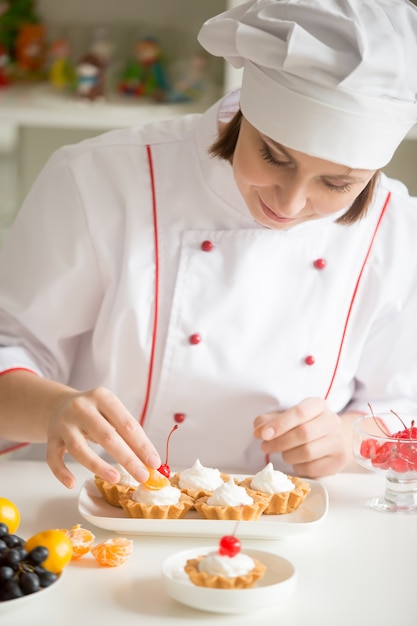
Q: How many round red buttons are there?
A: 5